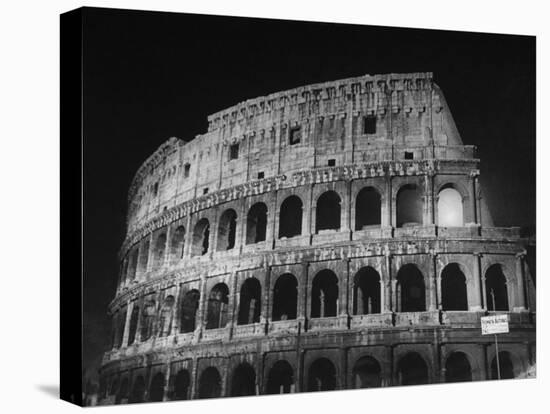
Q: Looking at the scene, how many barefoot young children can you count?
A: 0